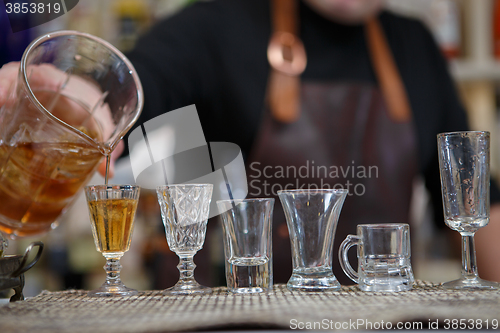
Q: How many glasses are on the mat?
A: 6